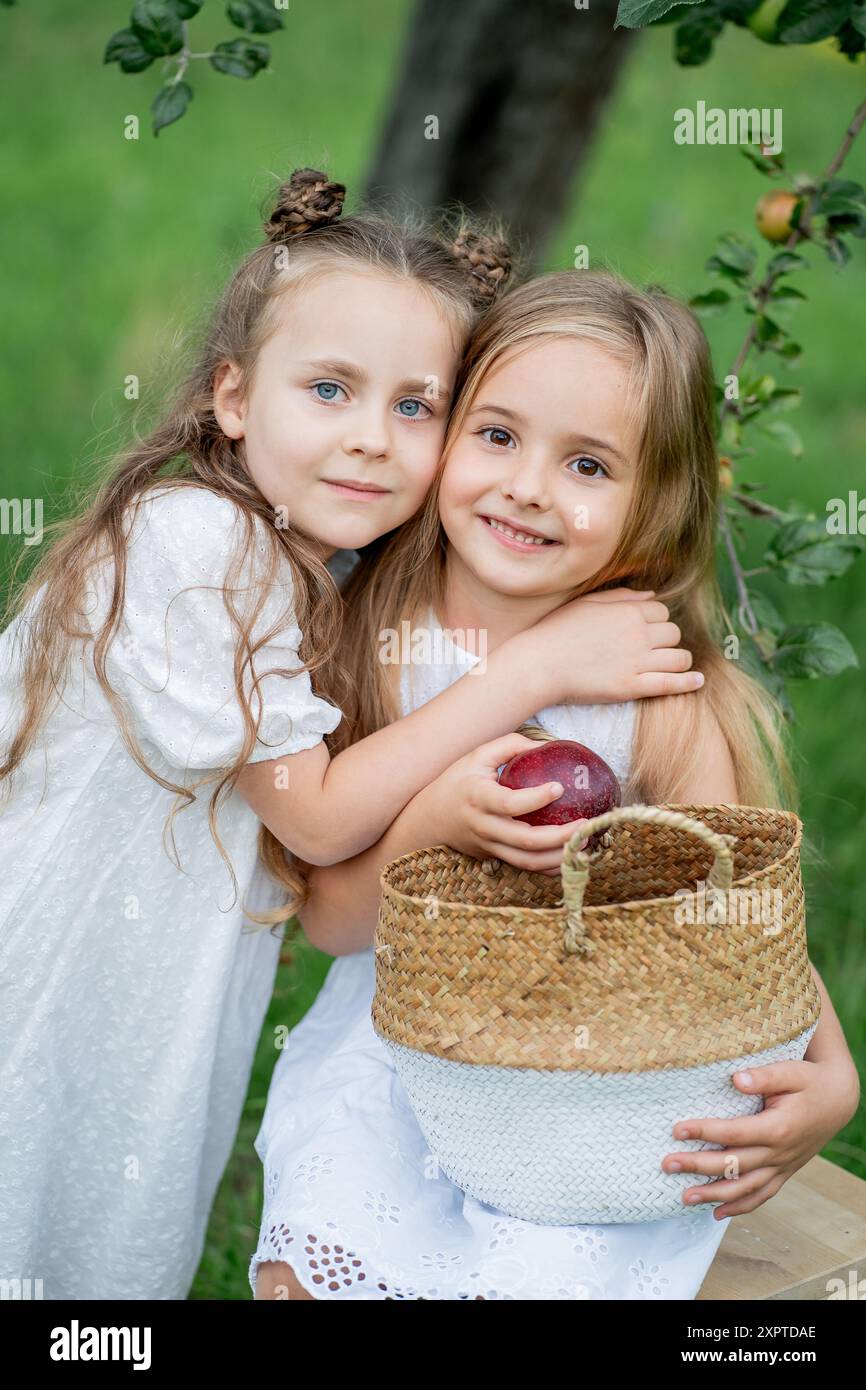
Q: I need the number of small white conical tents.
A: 0